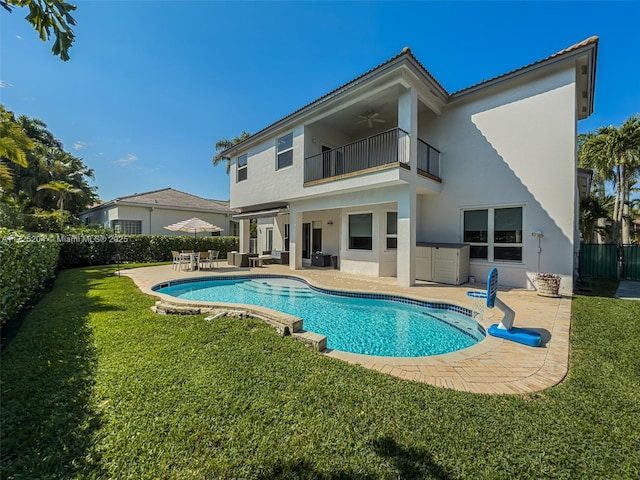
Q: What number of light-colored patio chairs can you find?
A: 4